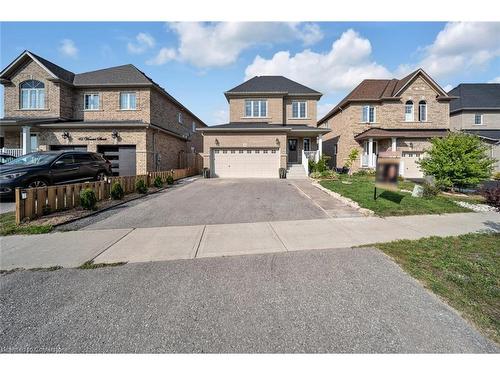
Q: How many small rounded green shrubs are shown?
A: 5